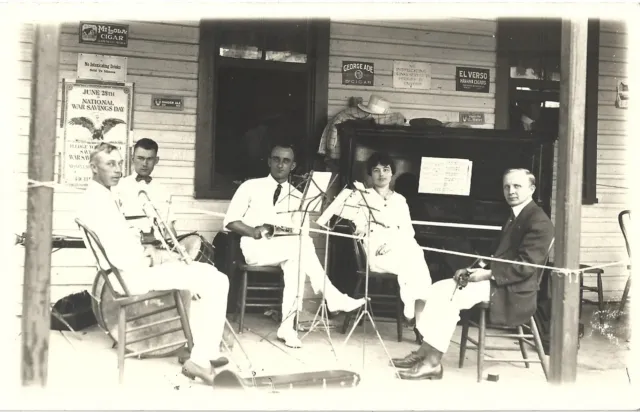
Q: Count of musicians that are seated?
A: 5